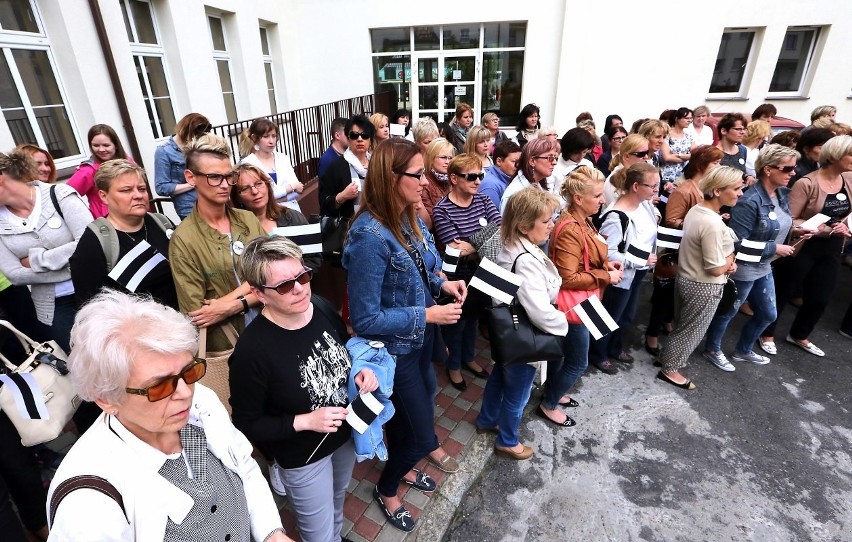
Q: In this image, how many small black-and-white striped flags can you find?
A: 10